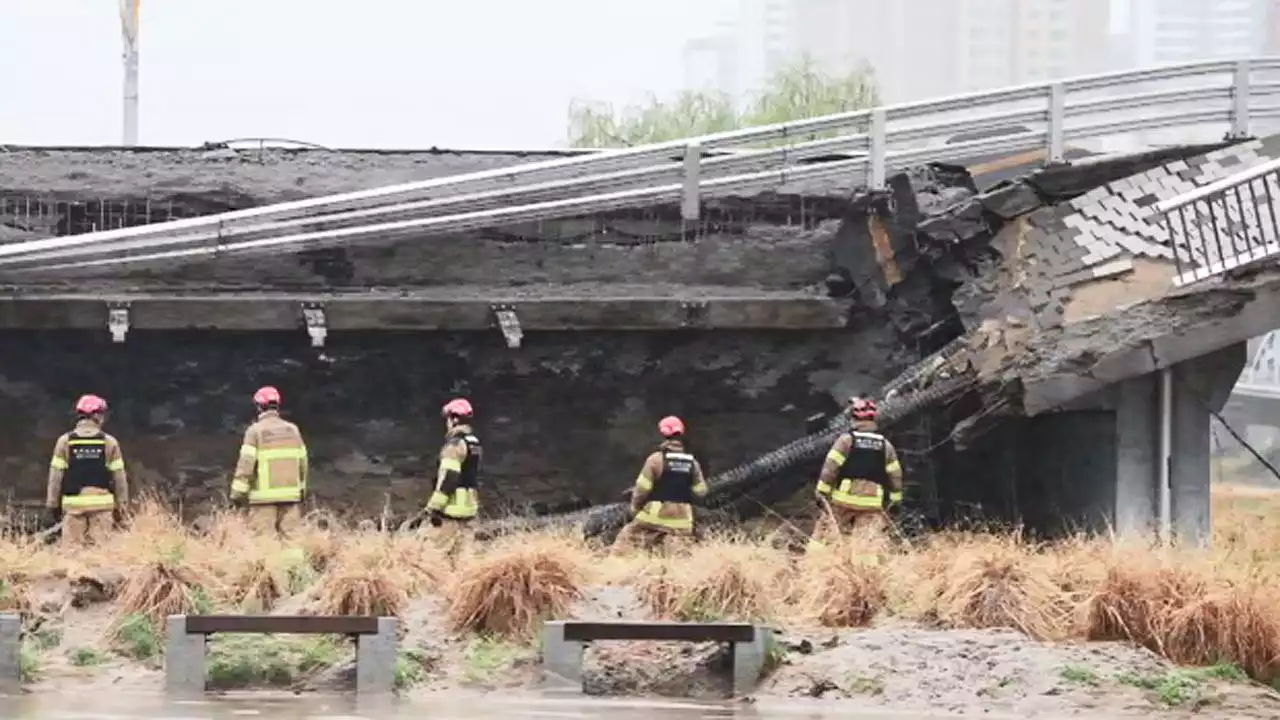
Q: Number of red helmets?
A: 5